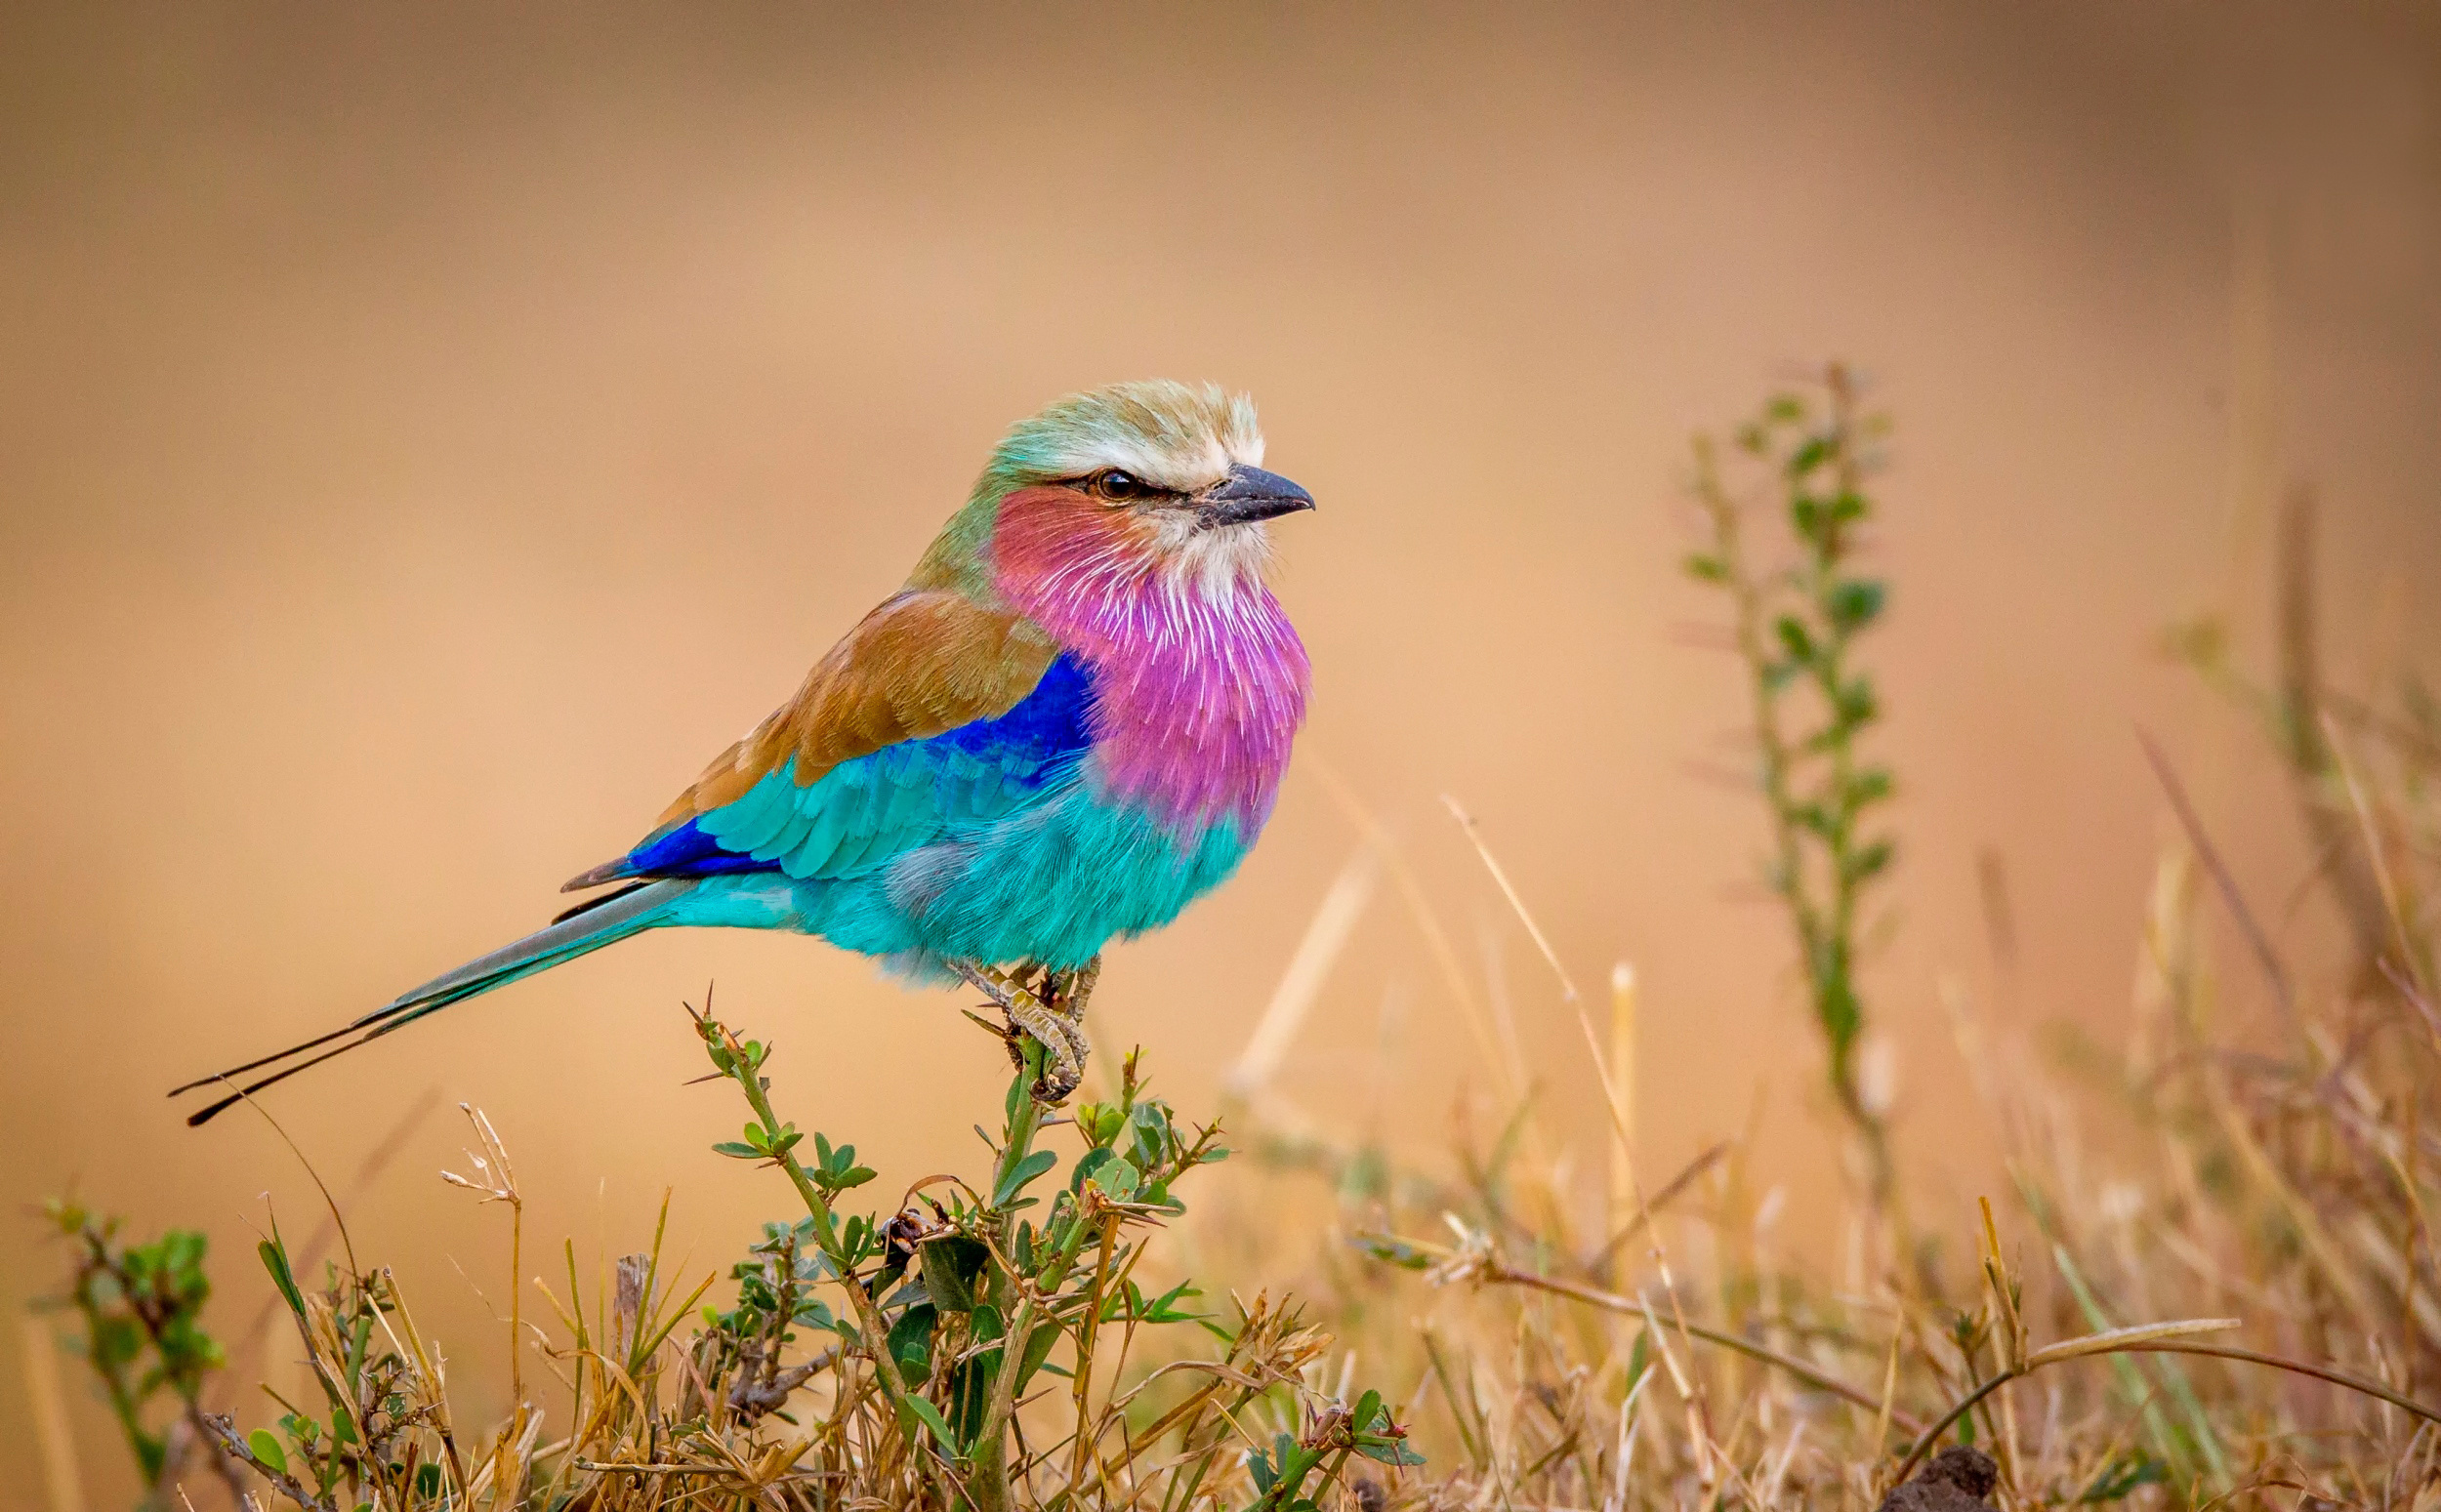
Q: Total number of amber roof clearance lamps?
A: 0